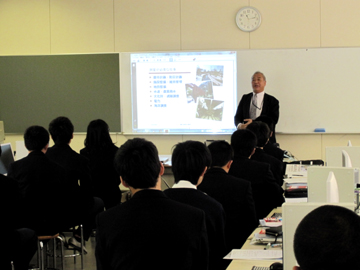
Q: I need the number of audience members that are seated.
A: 11